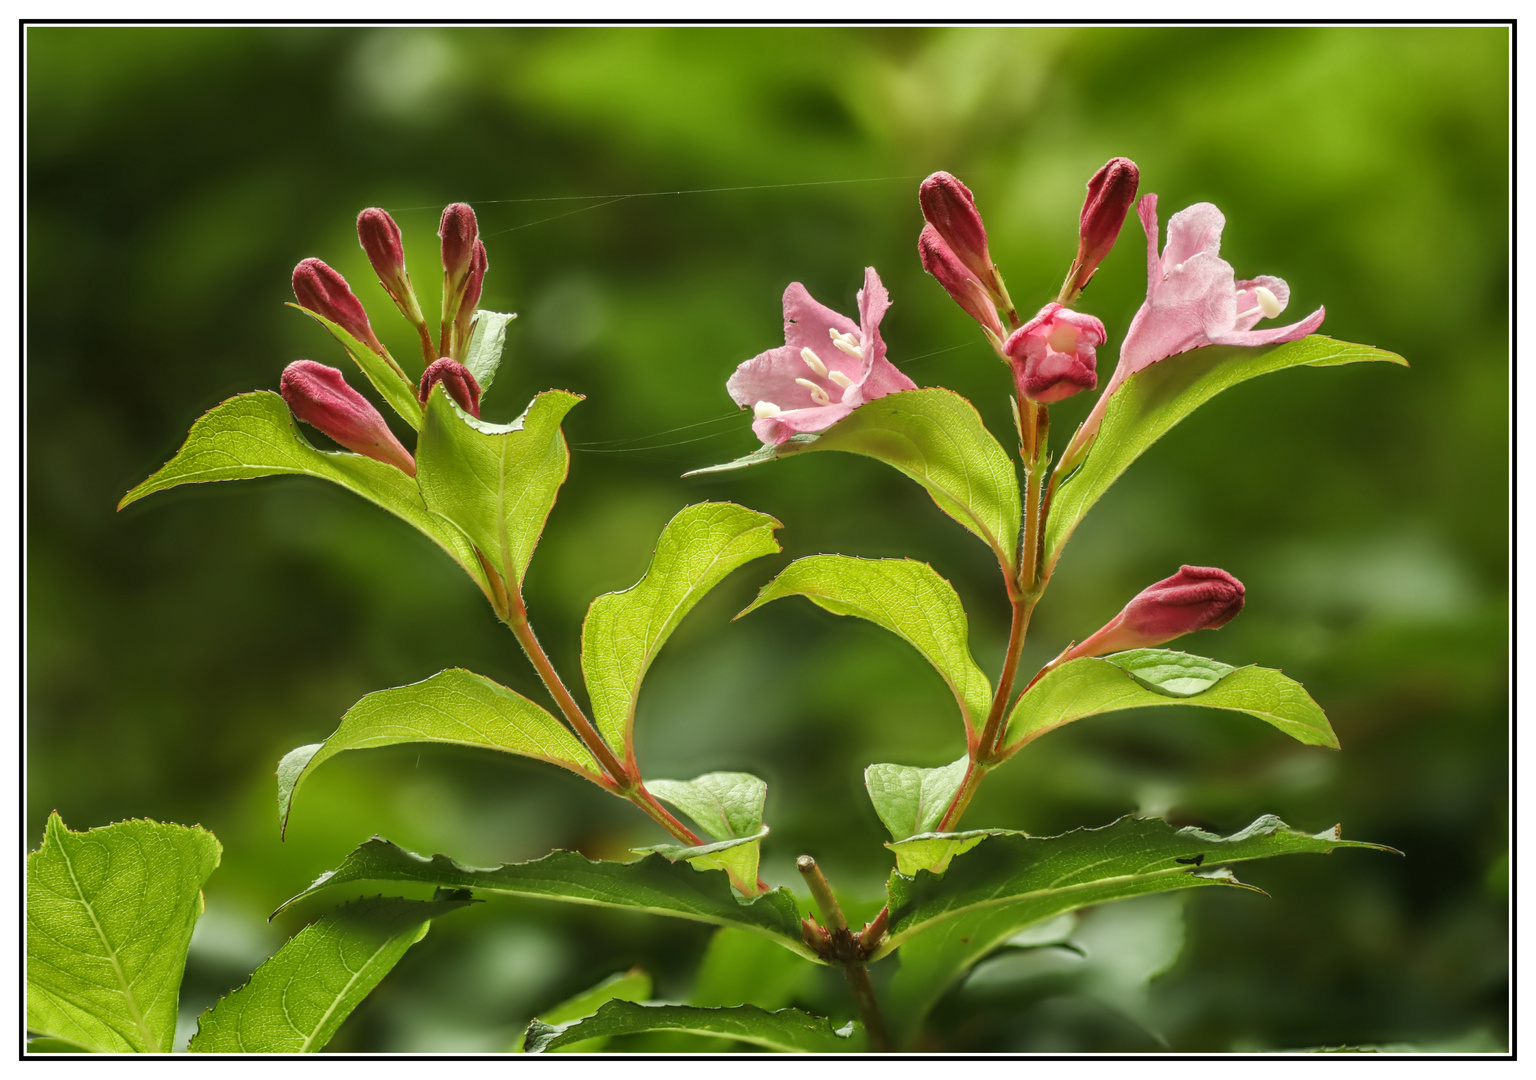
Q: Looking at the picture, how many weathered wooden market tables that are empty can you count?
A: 0